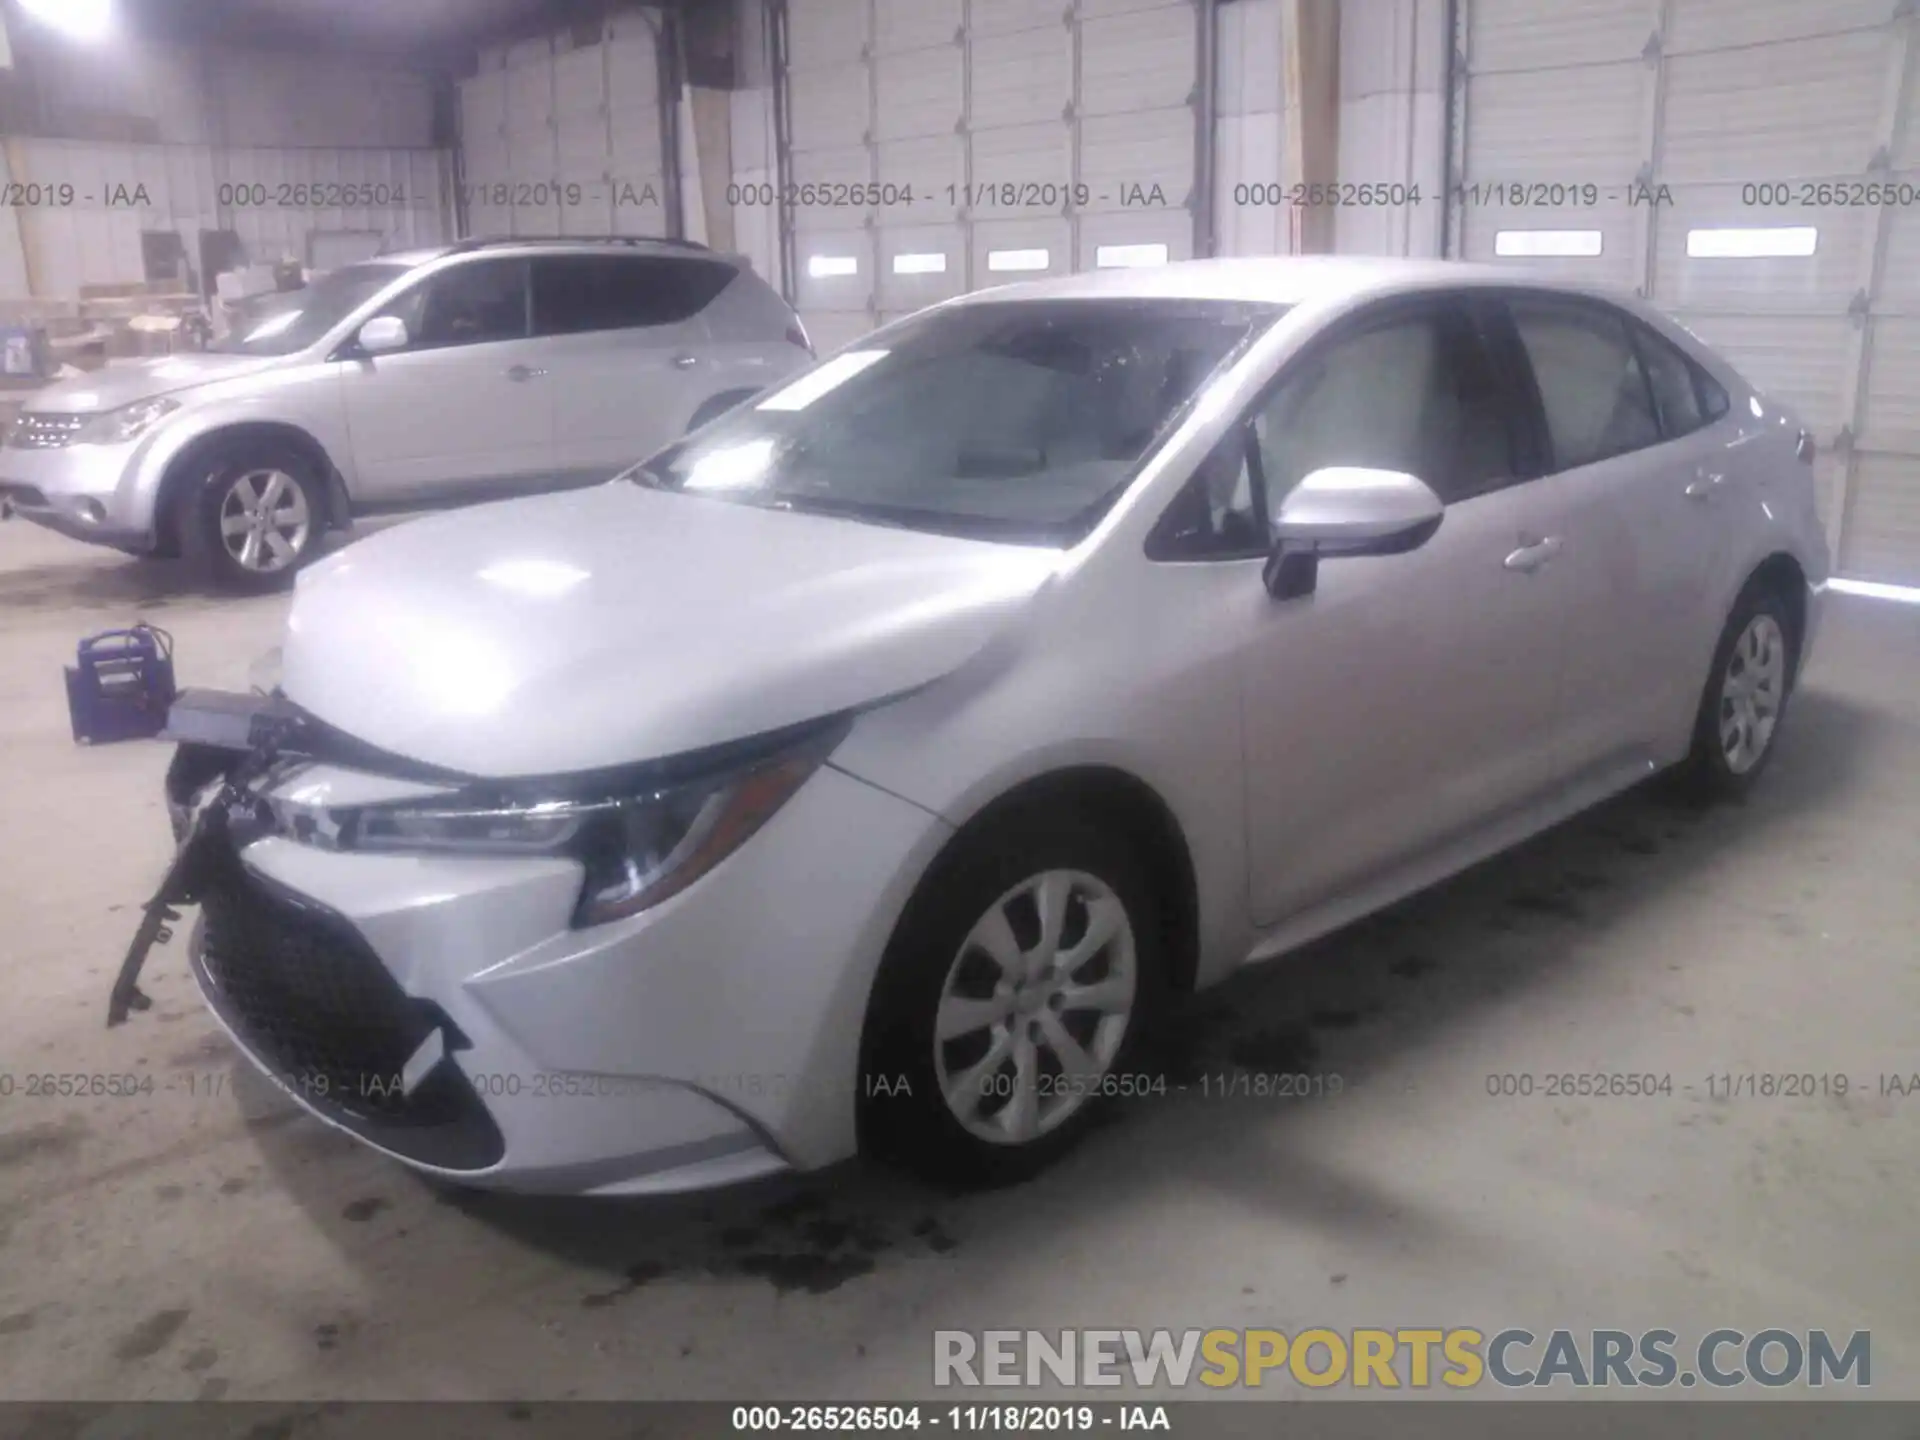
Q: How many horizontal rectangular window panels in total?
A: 6